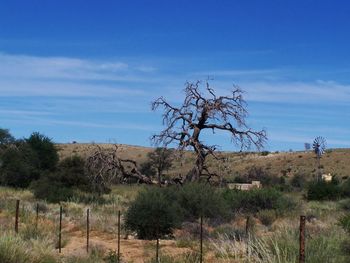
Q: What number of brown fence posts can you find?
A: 9